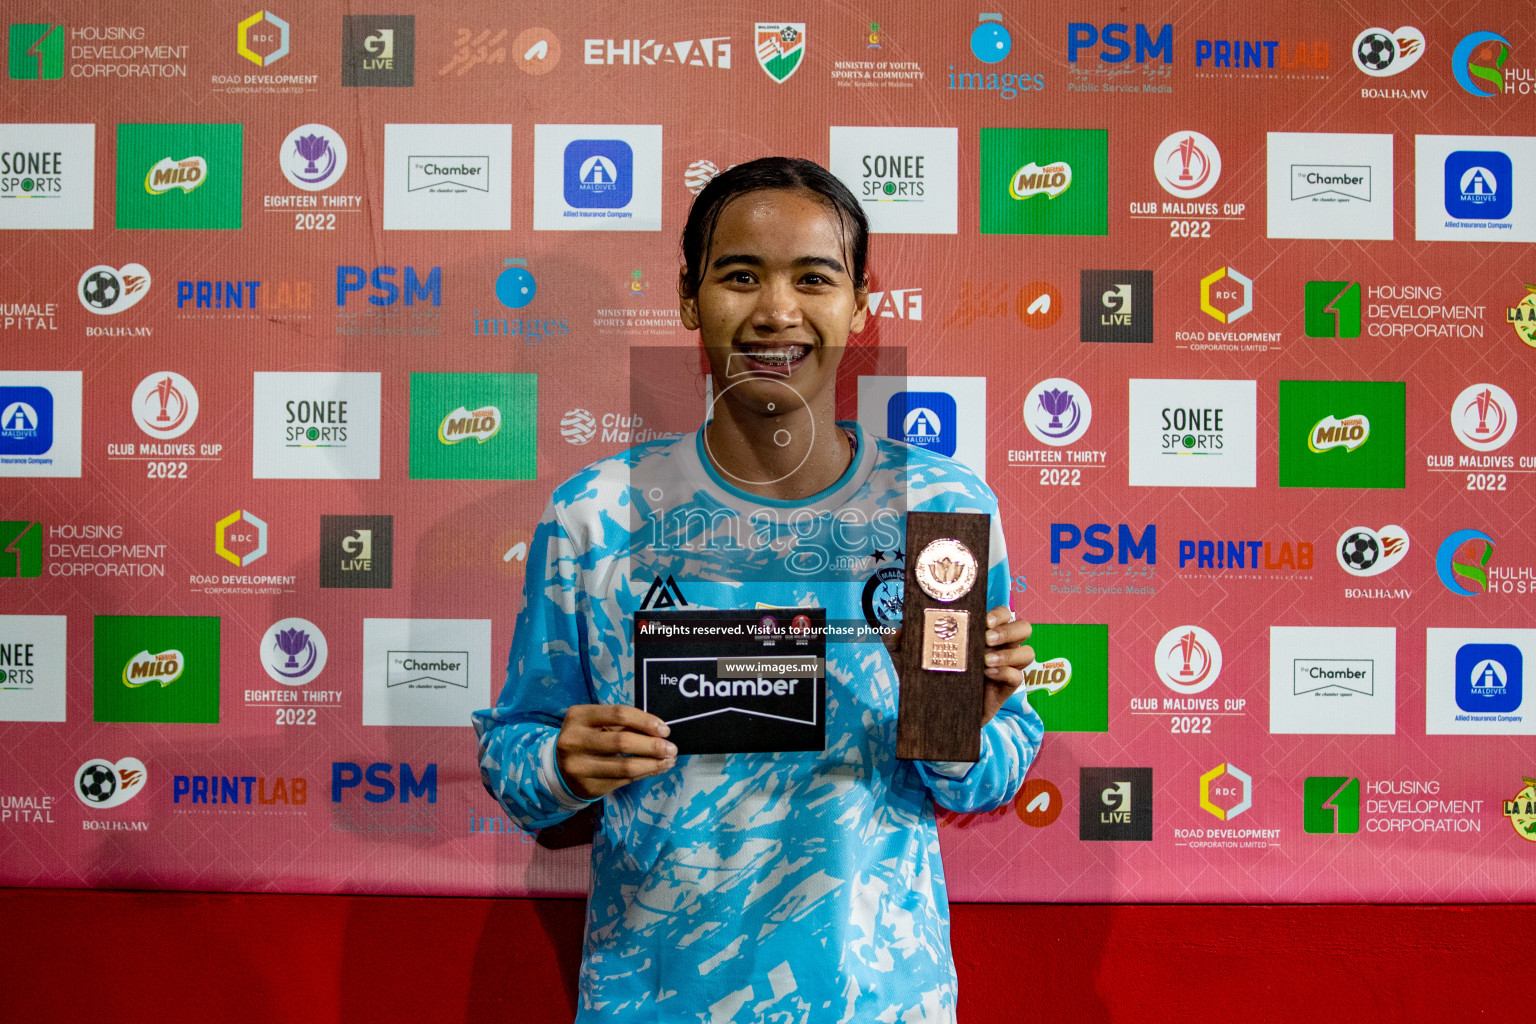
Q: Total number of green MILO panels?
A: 6